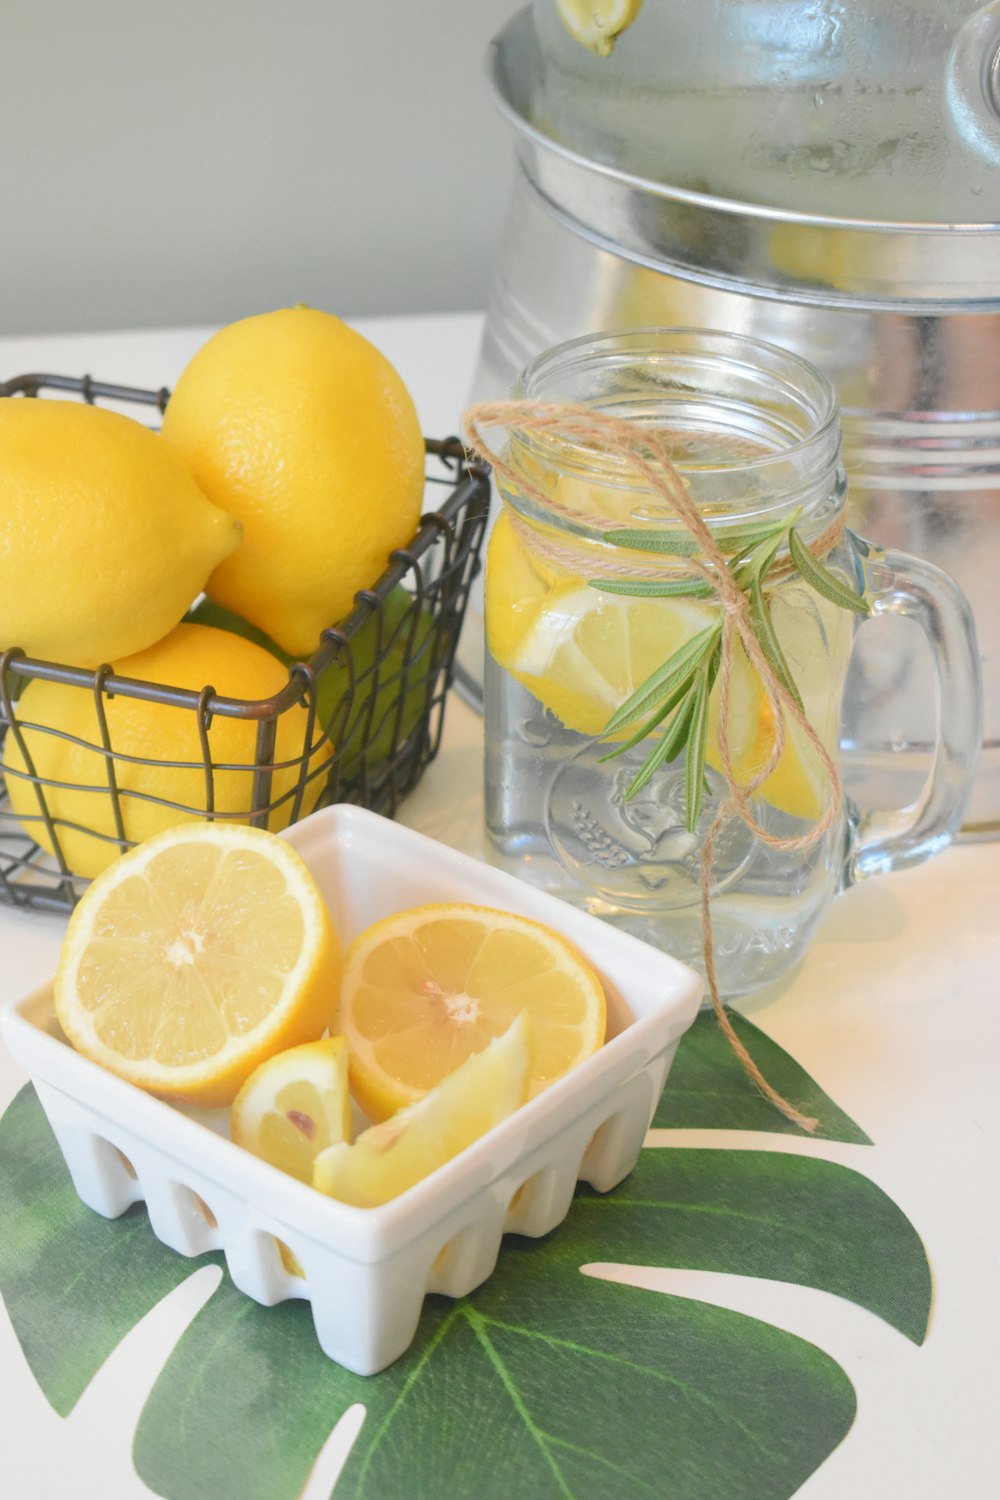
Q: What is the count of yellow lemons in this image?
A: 3